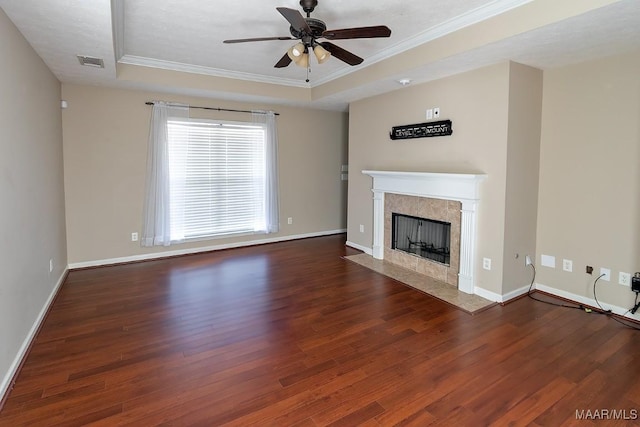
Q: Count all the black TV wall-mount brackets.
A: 1